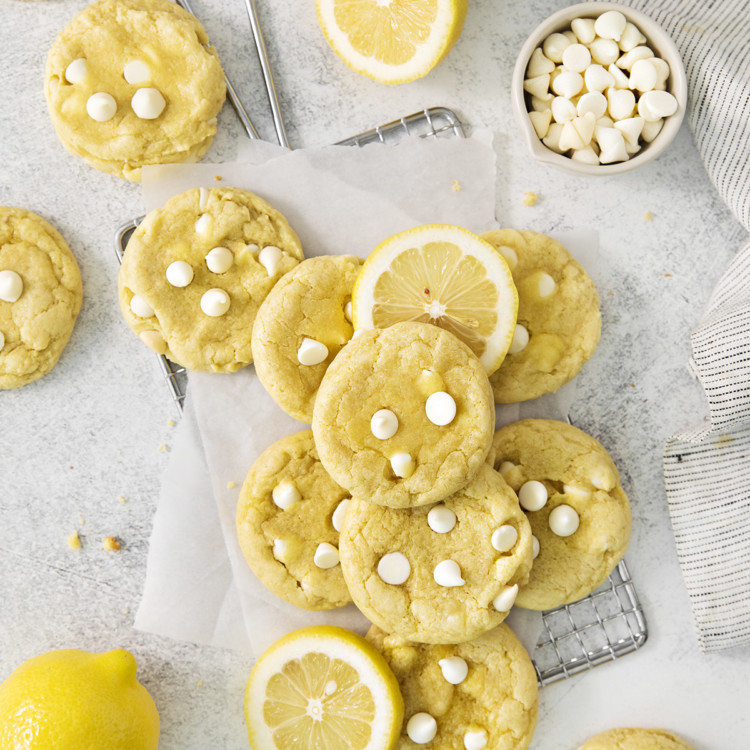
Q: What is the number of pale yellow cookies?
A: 11